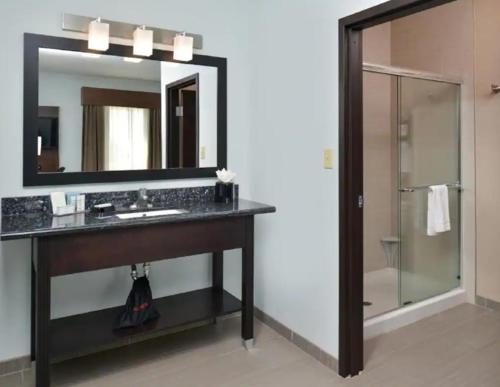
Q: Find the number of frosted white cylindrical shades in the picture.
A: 3